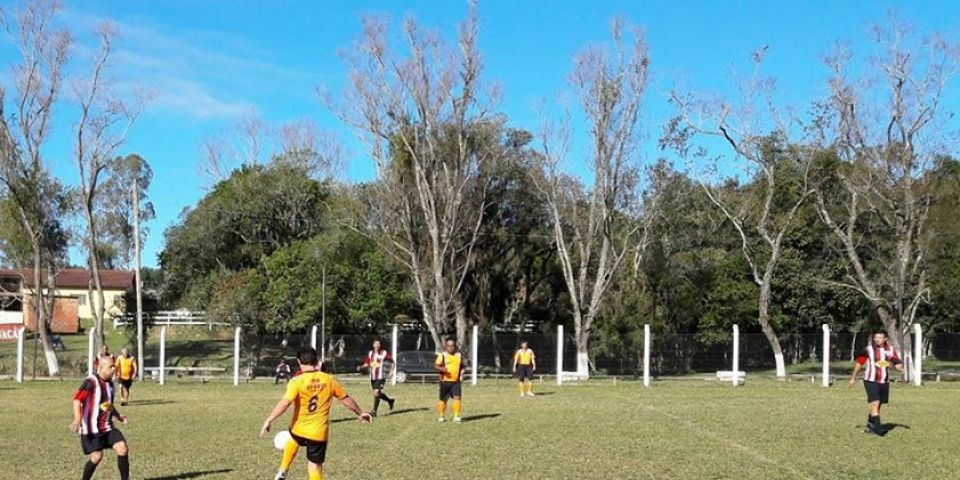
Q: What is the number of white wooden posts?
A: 12